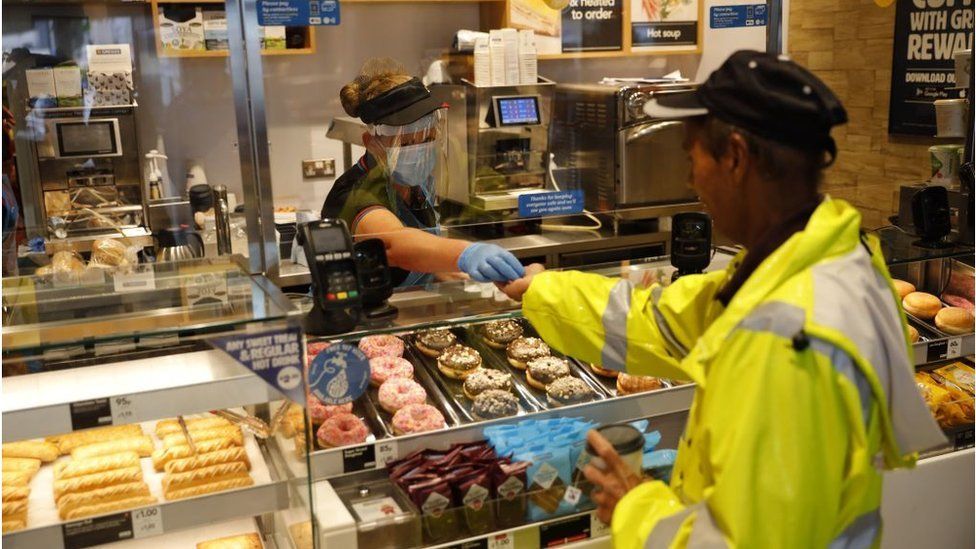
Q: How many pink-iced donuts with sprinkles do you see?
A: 7